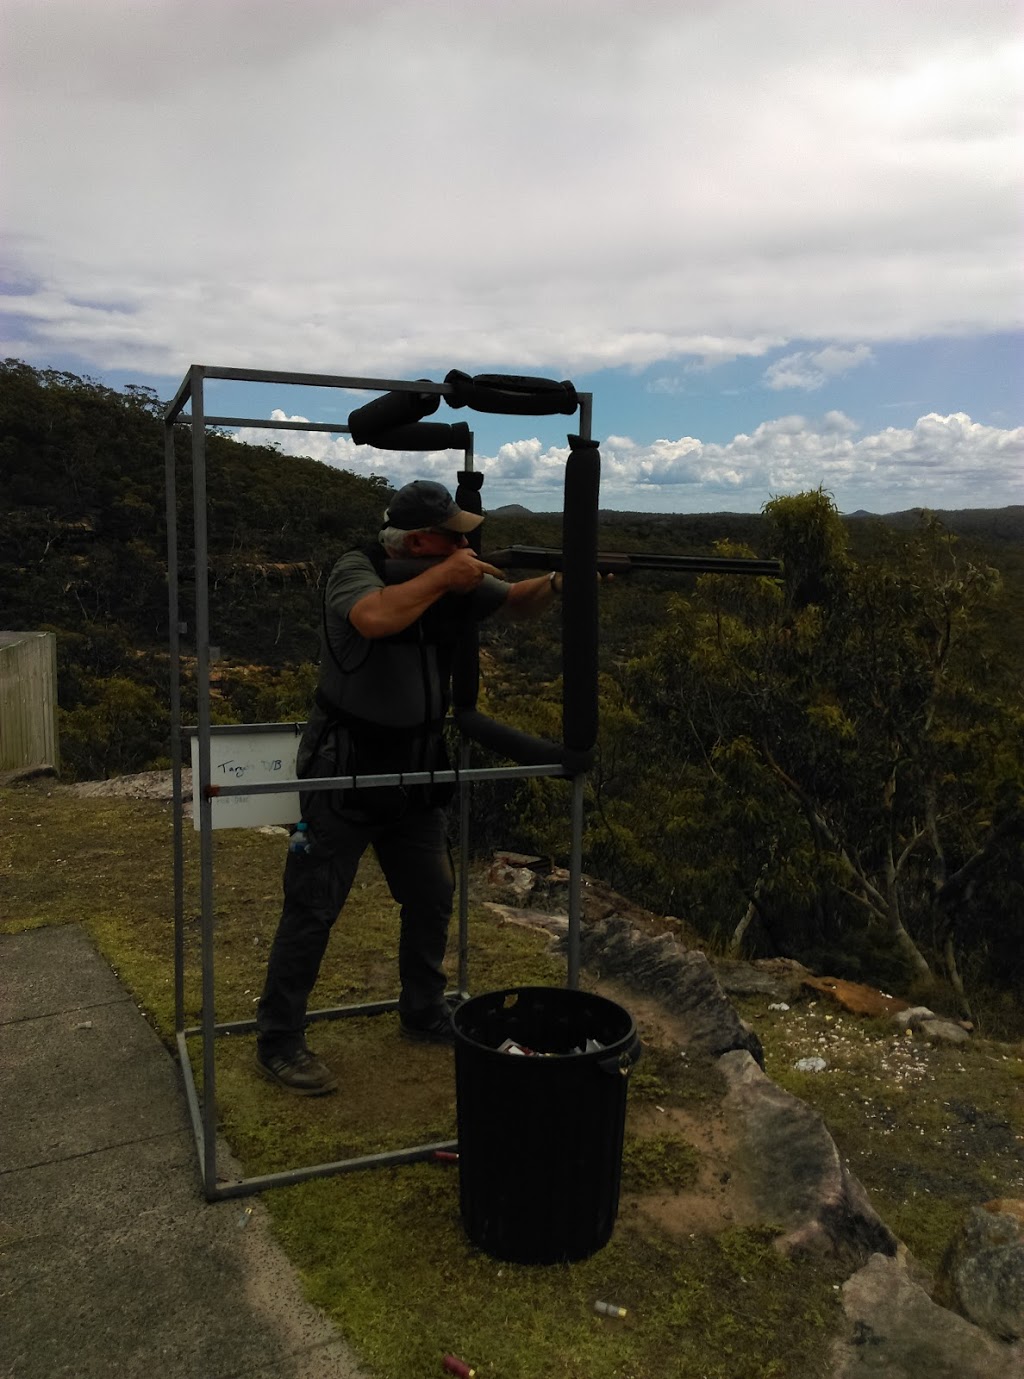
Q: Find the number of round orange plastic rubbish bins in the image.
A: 0